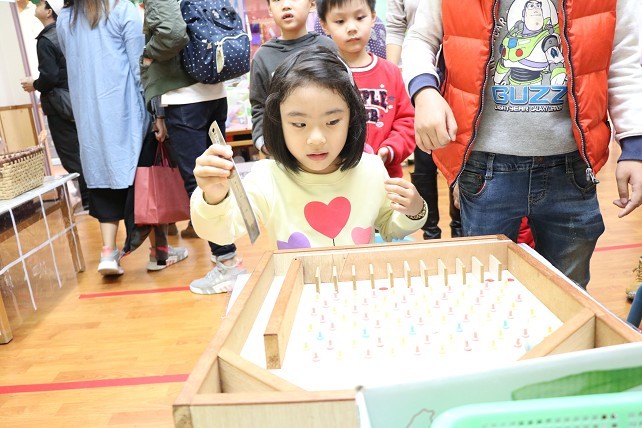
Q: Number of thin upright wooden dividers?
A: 11